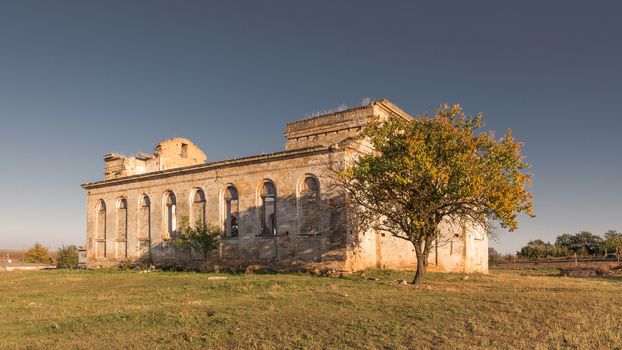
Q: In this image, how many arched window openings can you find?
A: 8